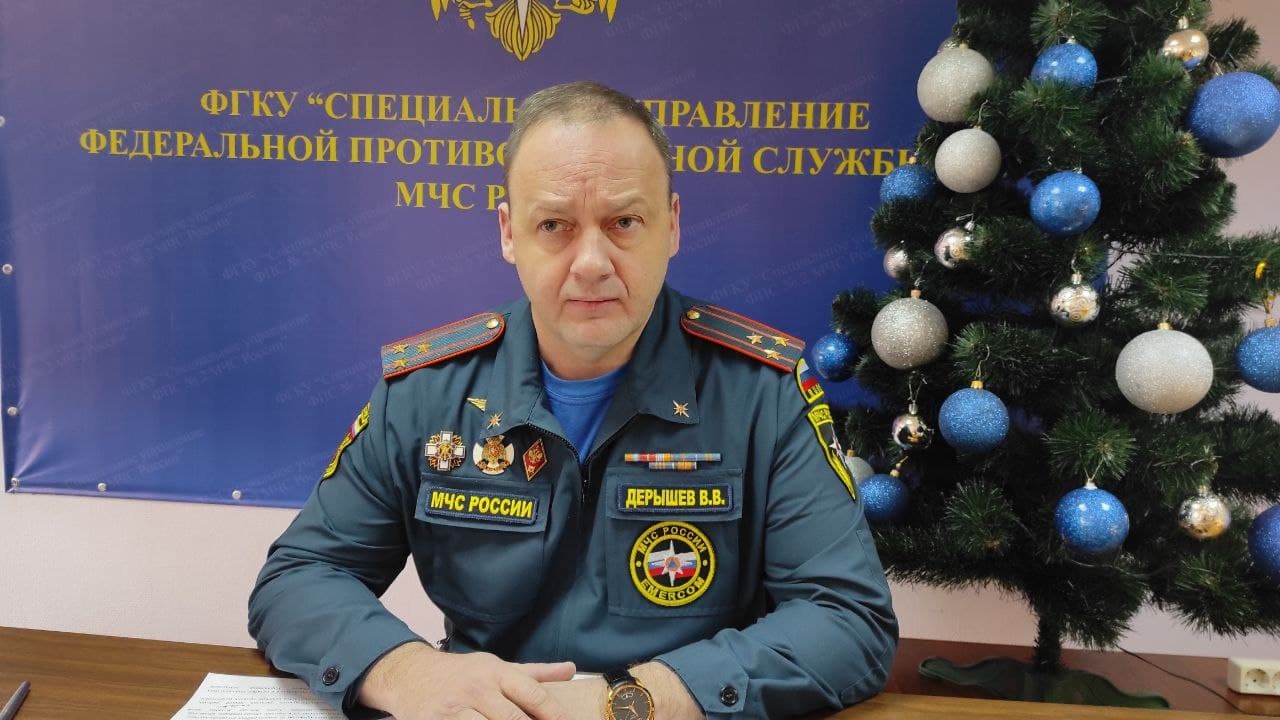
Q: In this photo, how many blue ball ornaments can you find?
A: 10